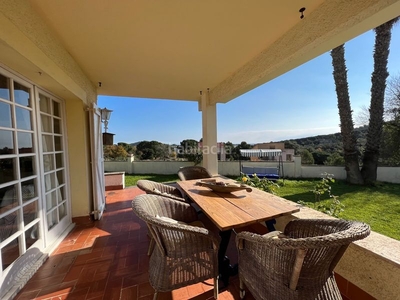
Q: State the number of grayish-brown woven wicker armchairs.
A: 4